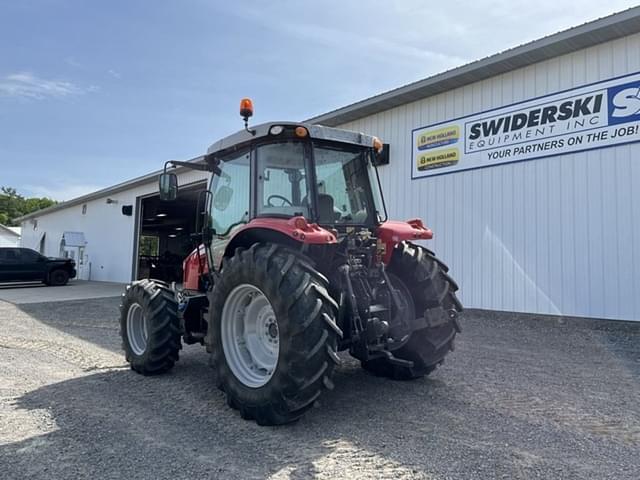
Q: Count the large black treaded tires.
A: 3